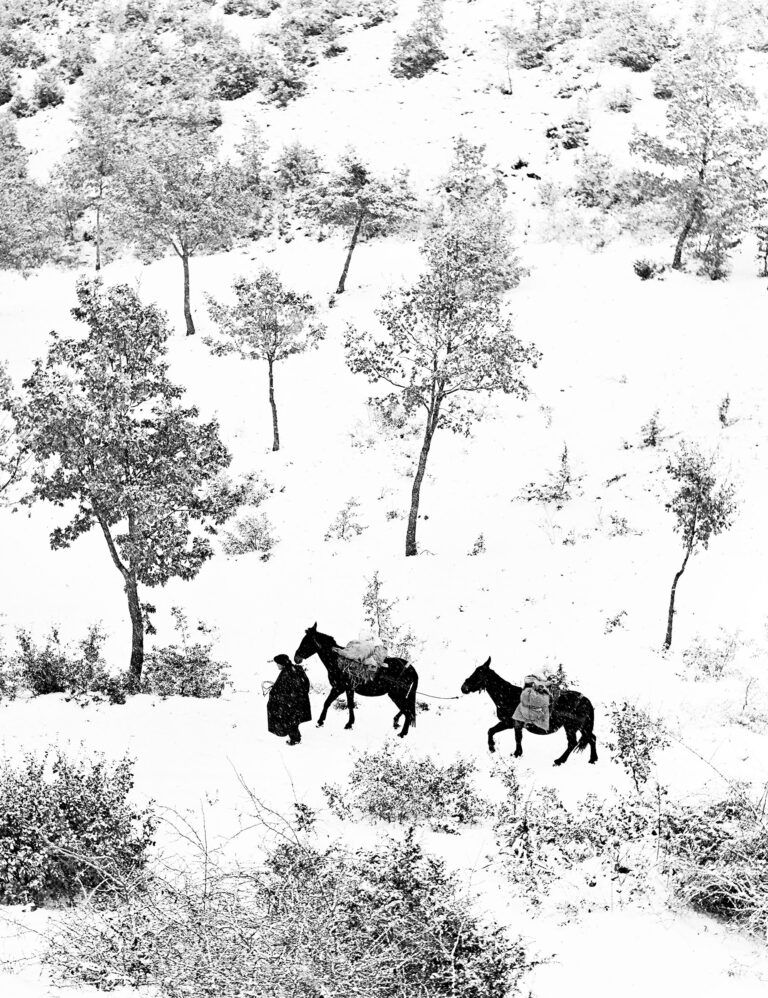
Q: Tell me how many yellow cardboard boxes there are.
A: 0